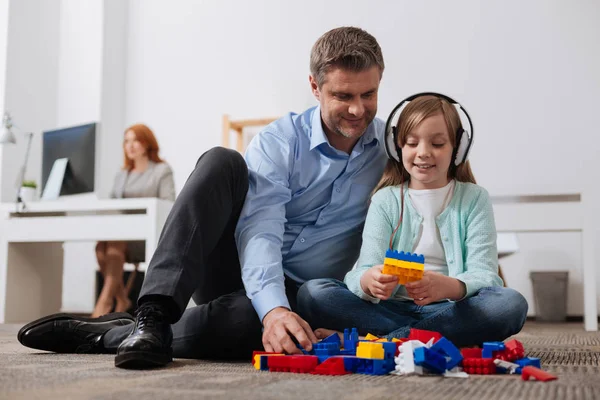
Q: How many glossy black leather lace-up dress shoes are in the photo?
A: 2